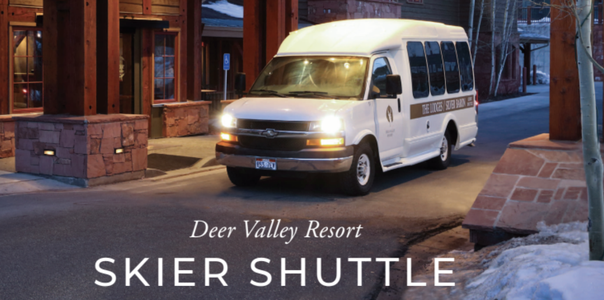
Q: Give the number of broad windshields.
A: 1